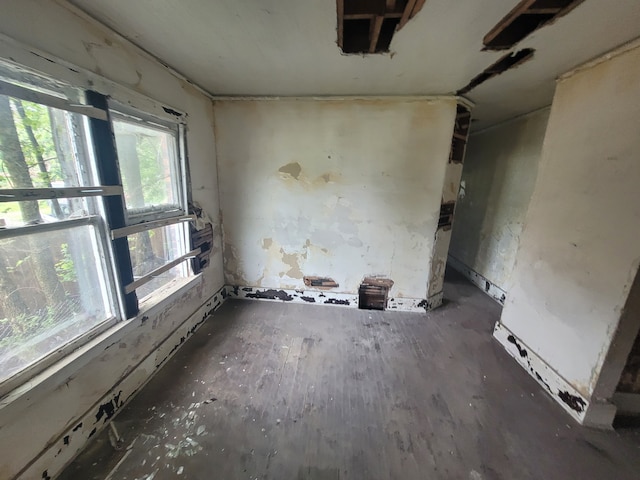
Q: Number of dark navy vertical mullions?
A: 1